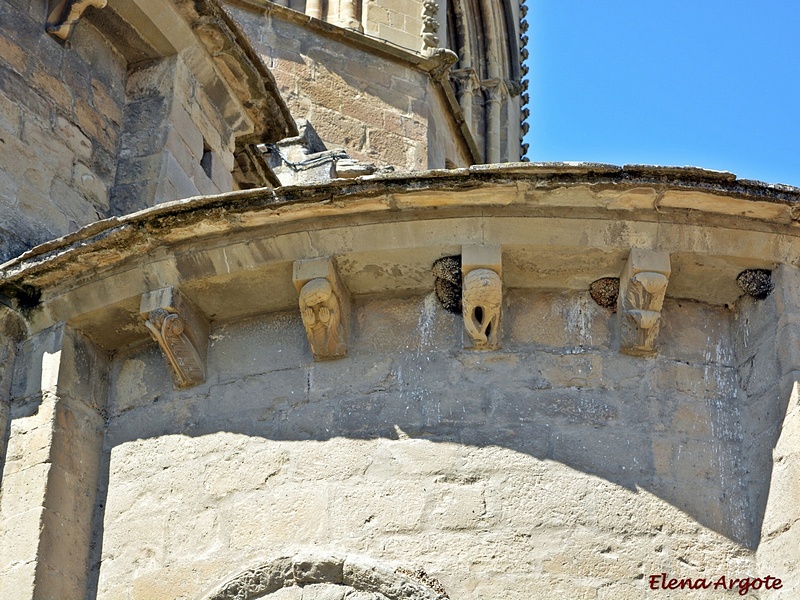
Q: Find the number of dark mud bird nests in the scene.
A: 3